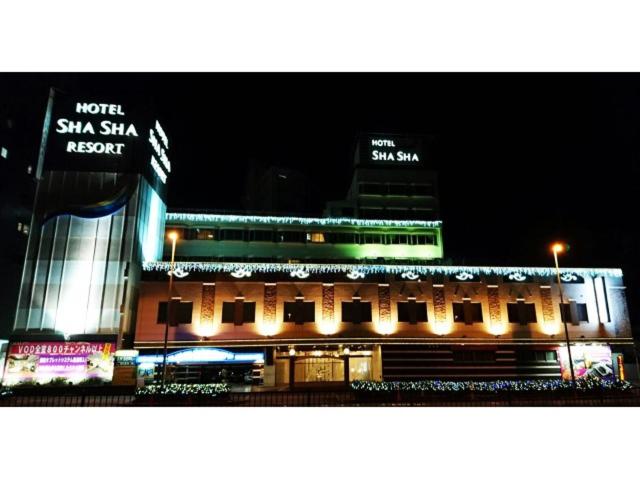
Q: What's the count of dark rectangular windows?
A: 8